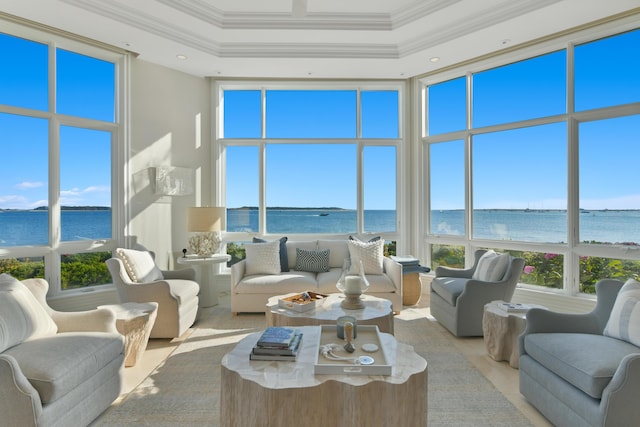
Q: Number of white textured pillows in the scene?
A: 2